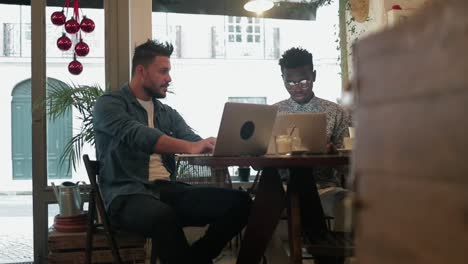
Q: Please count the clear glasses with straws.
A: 1